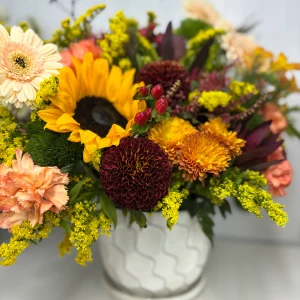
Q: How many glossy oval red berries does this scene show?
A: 5